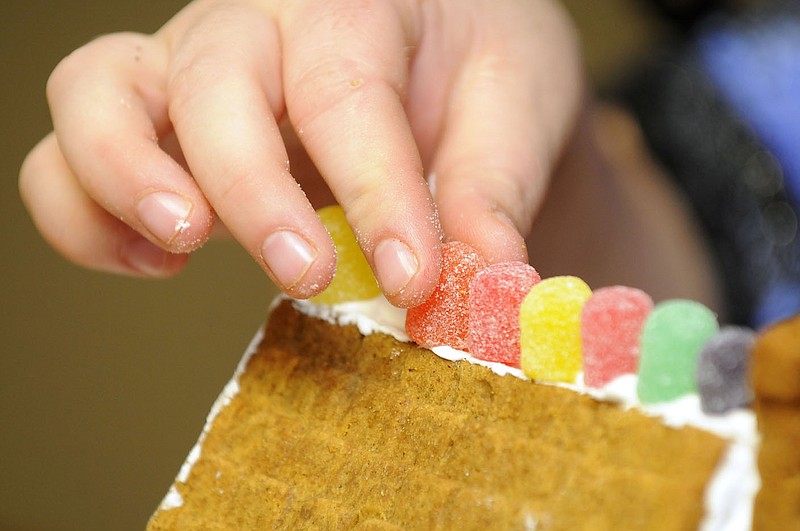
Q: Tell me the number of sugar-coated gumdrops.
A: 7